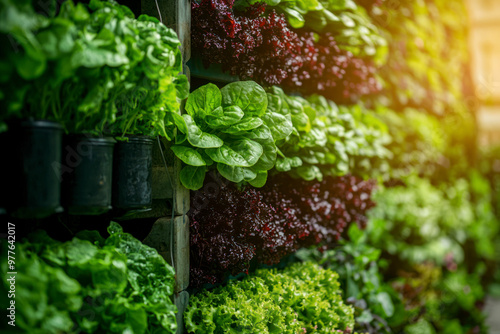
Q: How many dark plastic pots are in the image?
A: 3